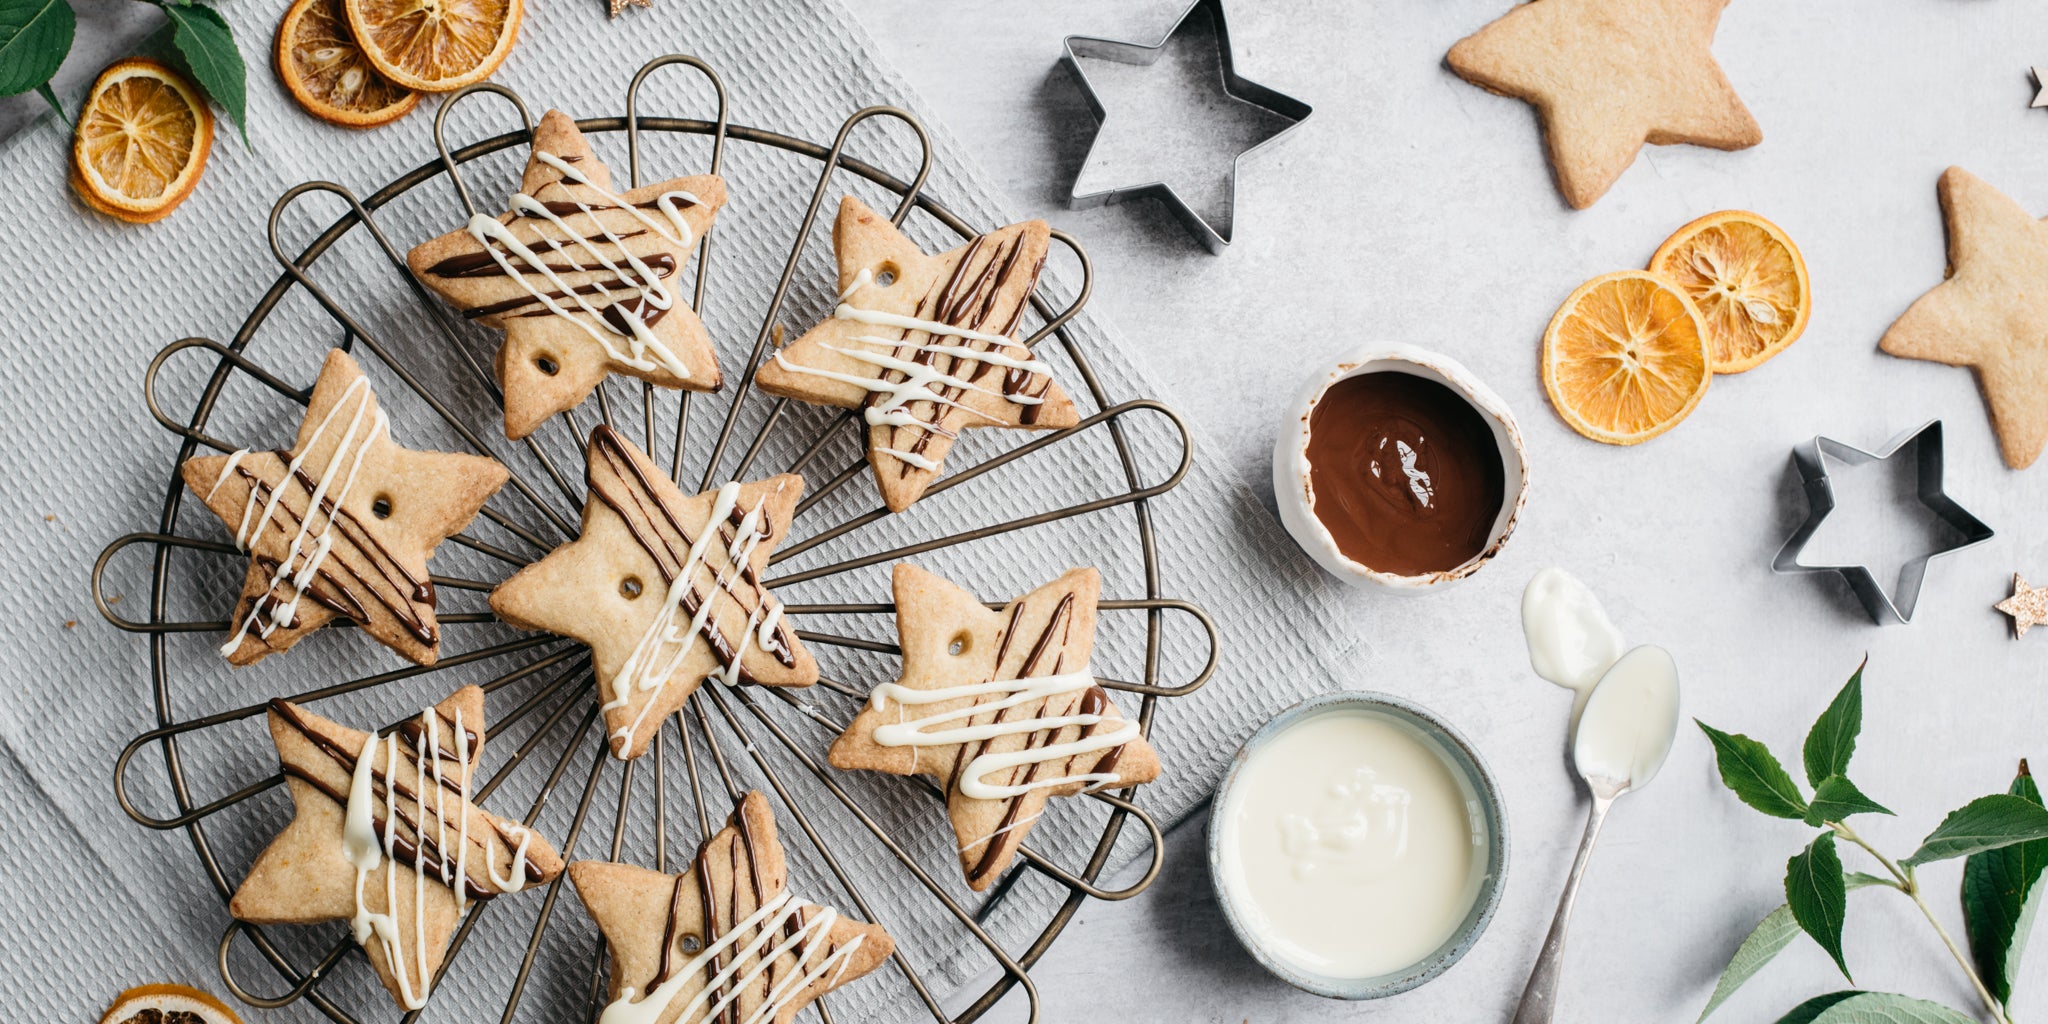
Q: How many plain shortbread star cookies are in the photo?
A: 2